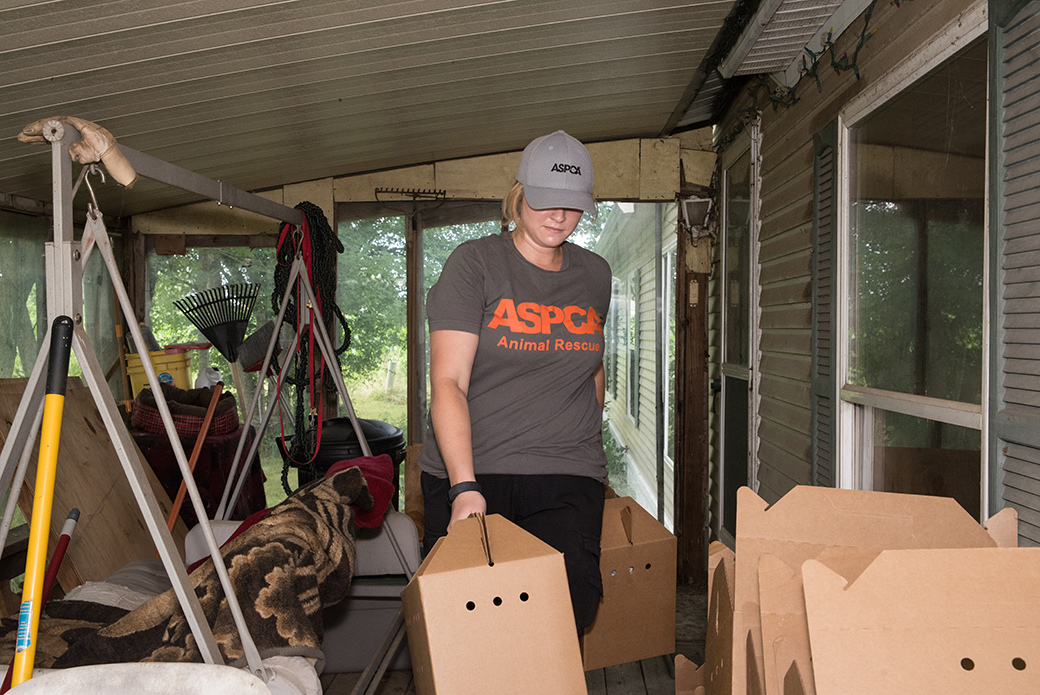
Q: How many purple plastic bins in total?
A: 0